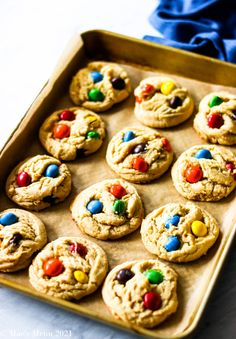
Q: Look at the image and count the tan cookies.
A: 12